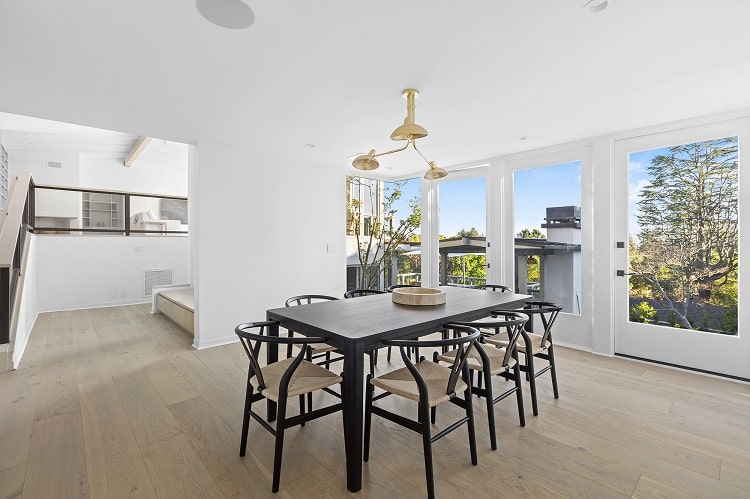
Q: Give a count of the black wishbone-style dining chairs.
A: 8